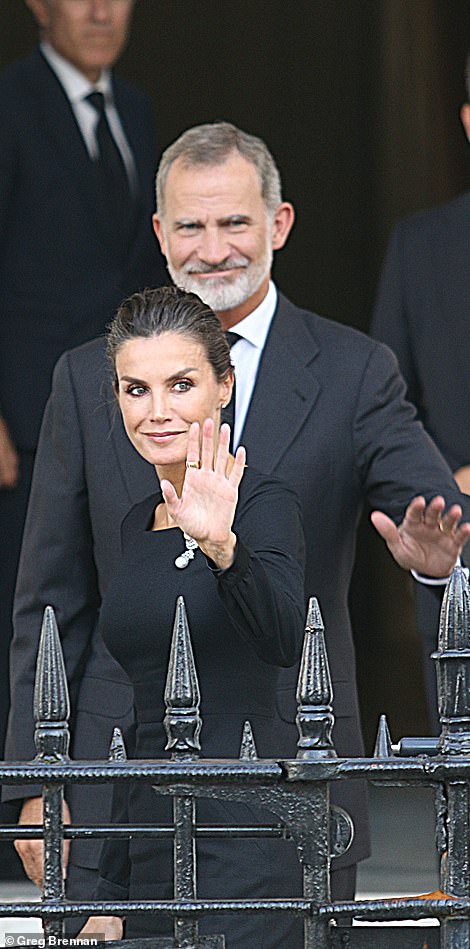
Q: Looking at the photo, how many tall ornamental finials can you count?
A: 4